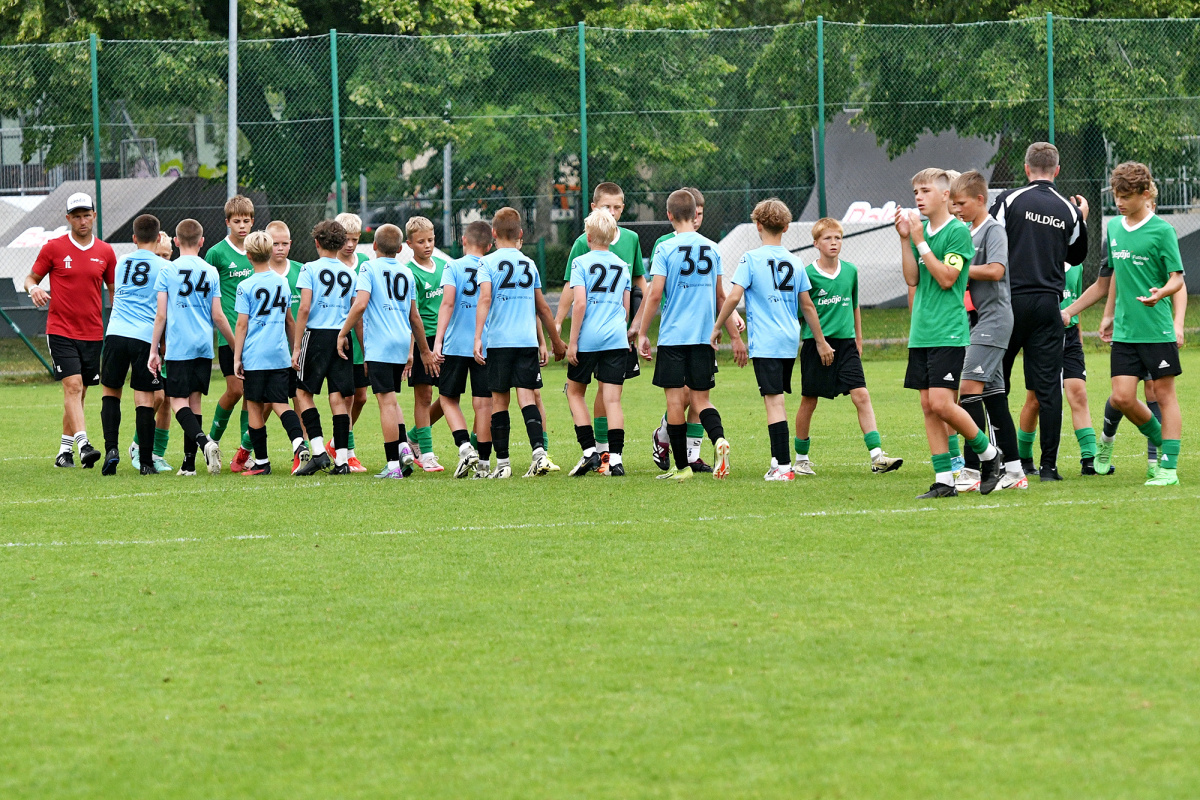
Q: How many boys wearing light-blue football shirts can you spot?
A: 10